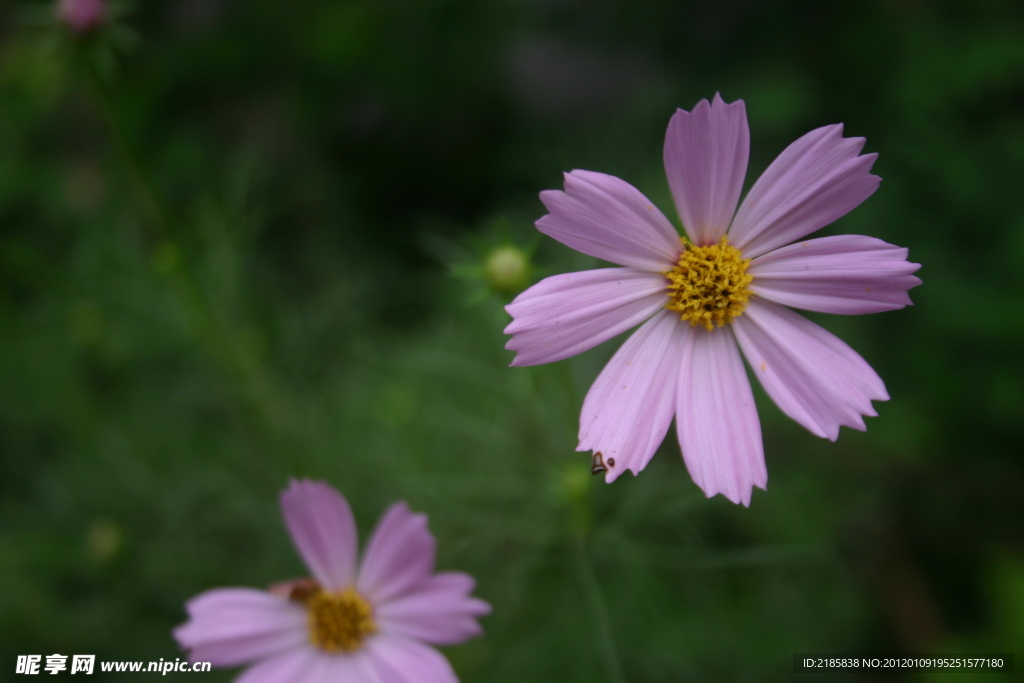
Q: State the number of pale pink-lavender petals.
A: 15